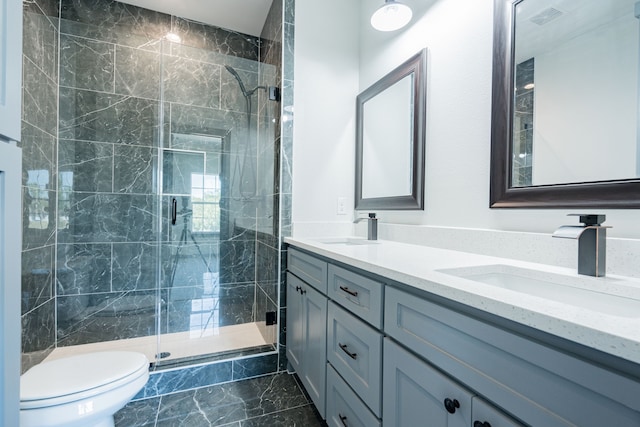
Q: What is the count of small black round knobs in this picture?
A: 4